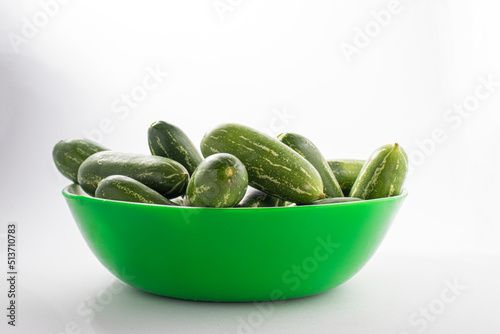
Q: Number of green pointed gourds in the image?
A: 11